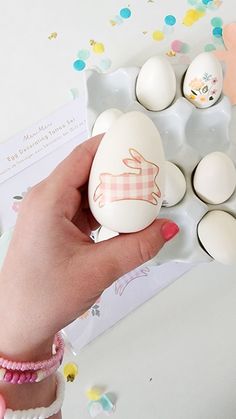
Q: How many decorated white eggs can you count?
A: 2